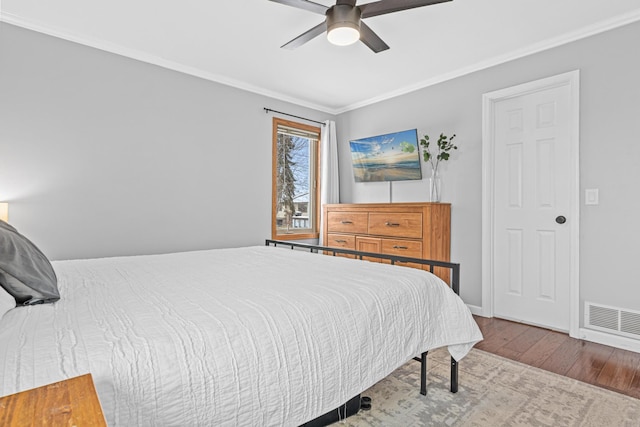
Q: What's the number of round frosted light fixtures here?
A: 1